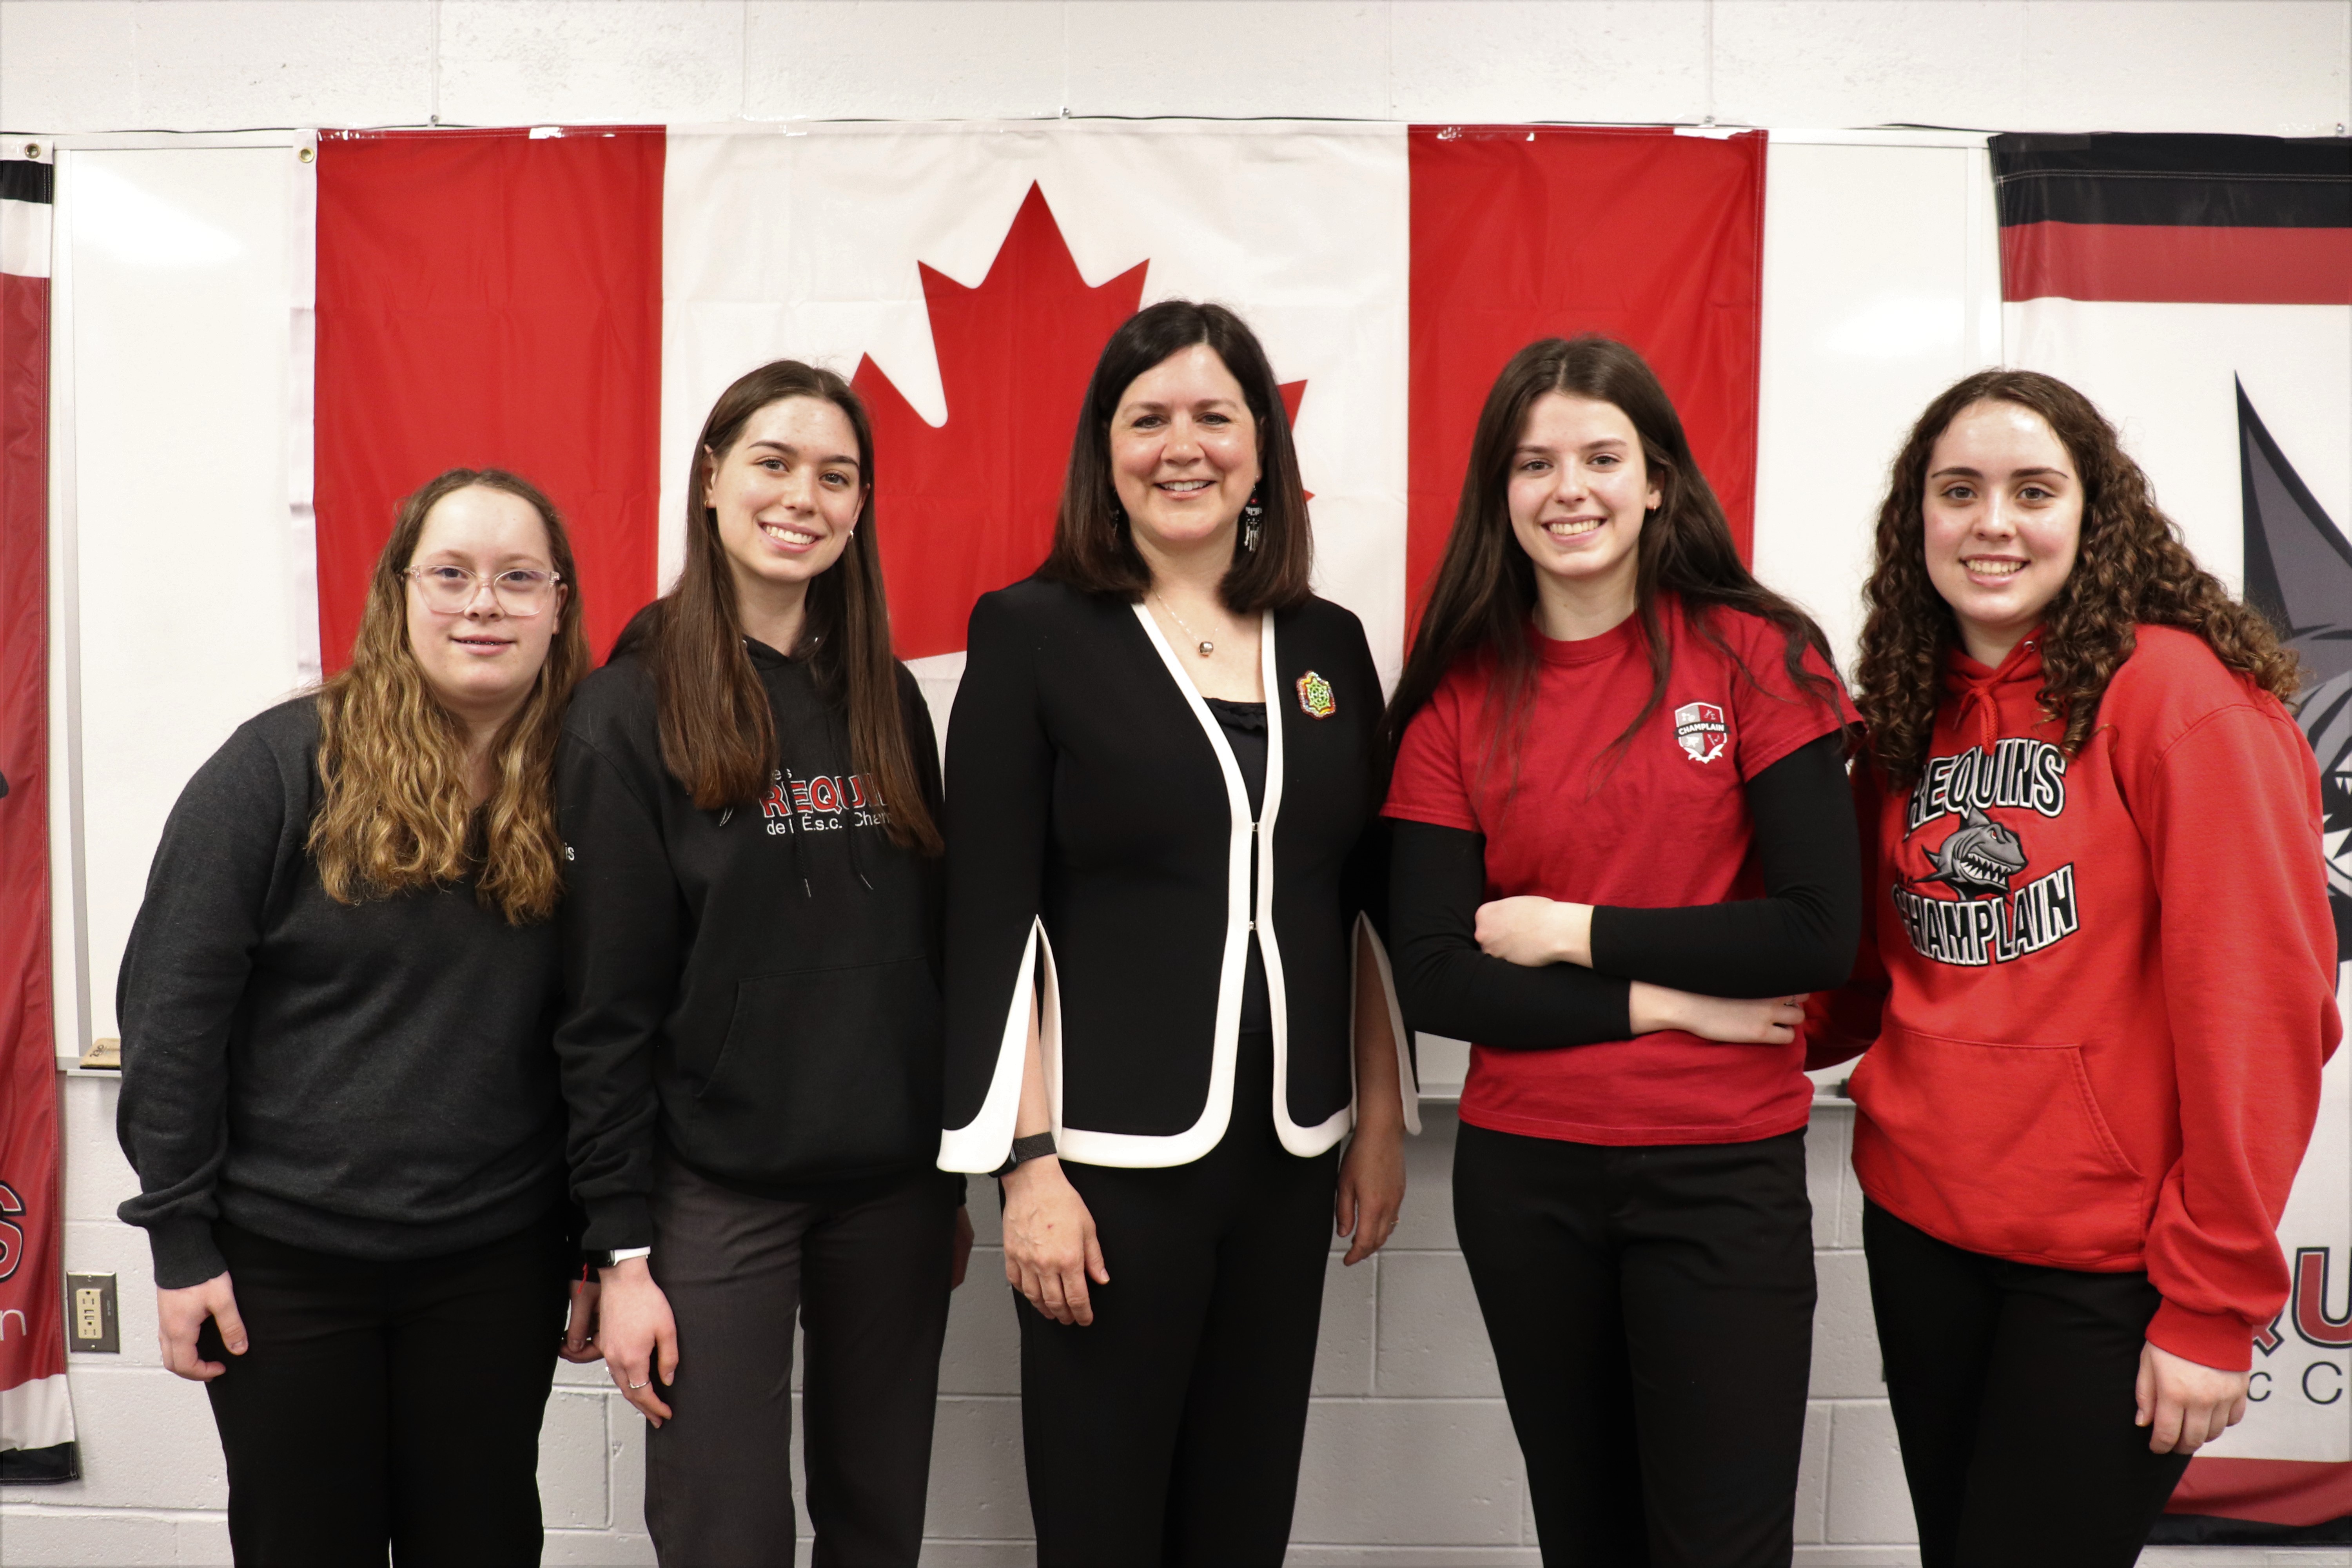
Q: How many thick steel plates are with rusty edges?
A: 0